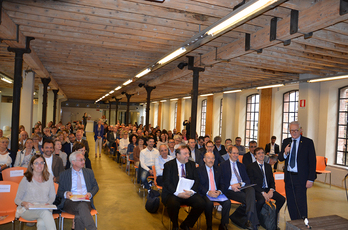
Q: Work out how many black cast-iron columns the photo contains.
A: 8